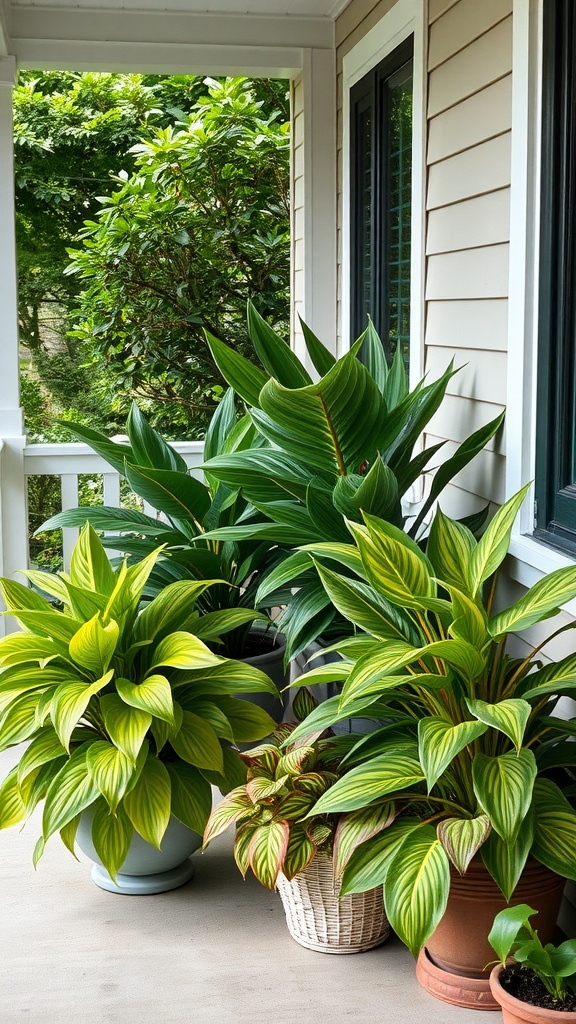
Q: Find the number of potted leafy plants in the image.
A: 6